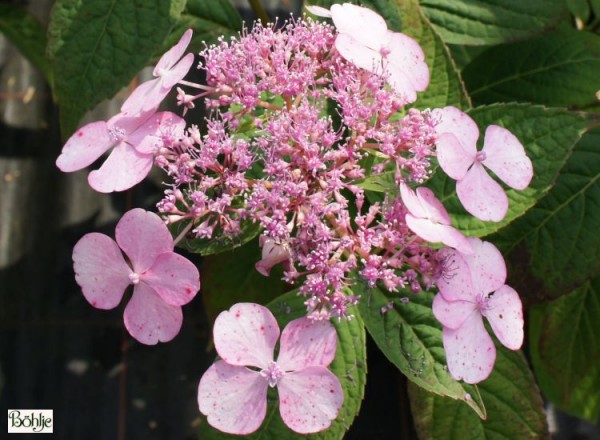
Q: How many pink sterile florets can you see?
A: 8